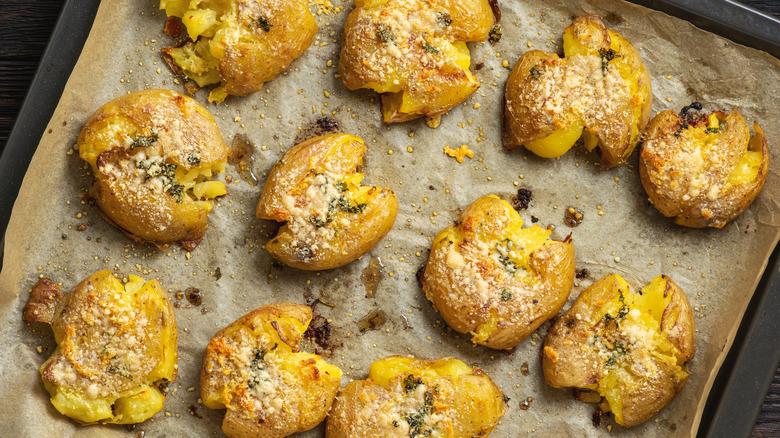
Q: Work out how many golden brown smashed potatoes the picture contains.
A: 11